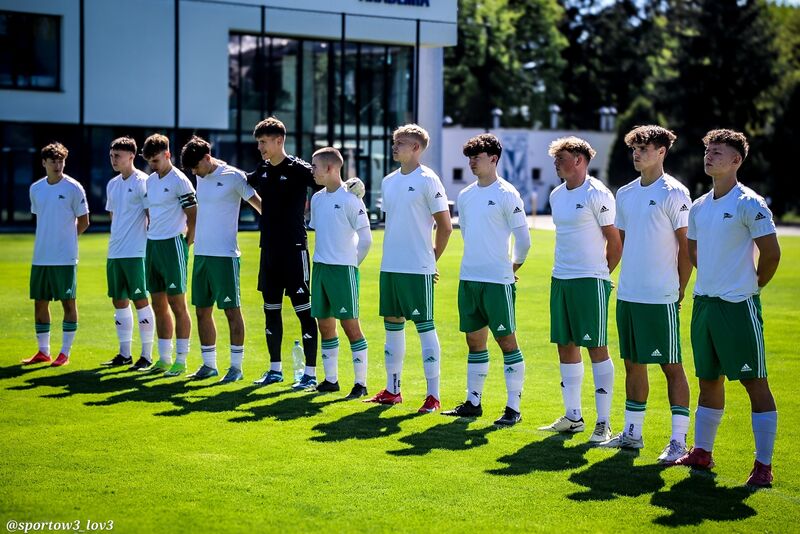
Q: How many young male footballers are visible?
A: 11